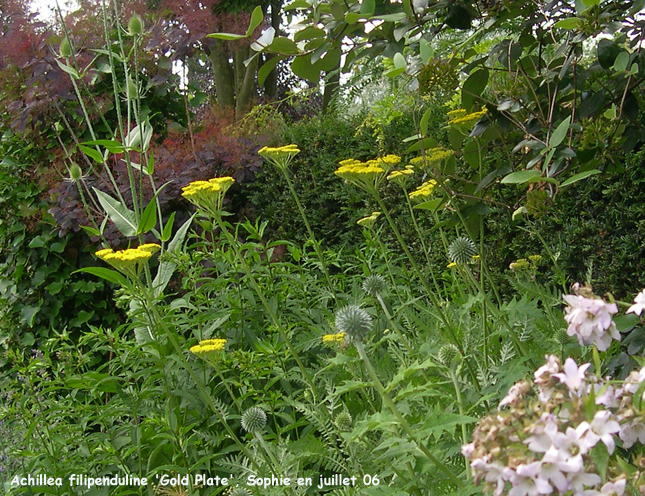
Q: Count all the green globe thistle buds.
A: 6